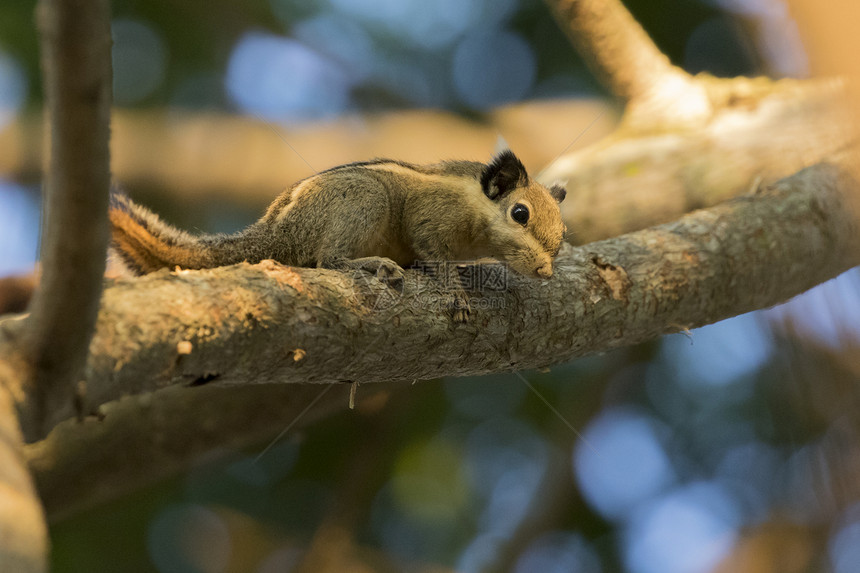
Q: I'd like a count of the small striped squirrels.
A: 1